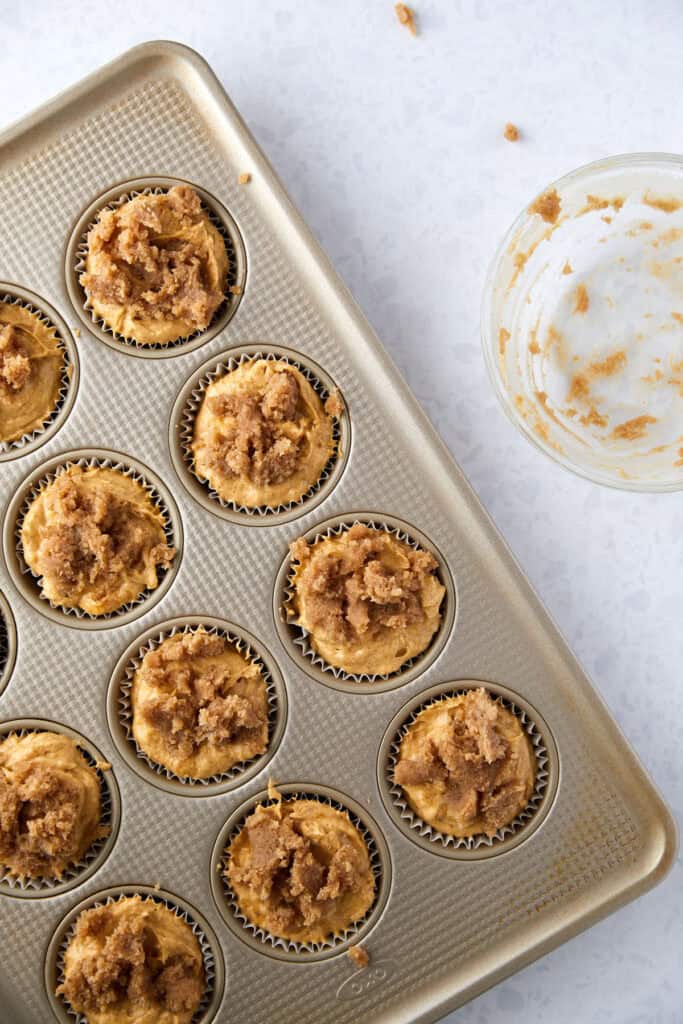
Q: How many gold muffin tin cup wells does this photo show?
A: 11